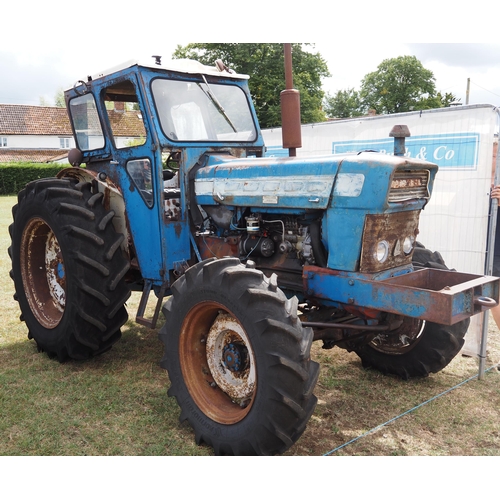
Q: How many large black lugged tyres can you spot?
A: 3